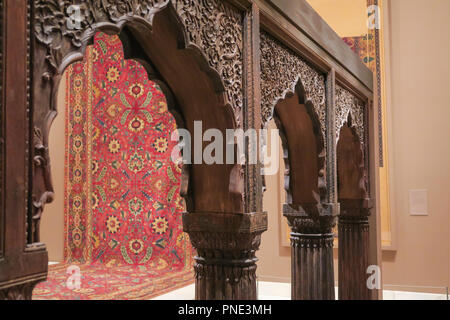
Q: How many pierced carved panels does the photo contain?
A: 3